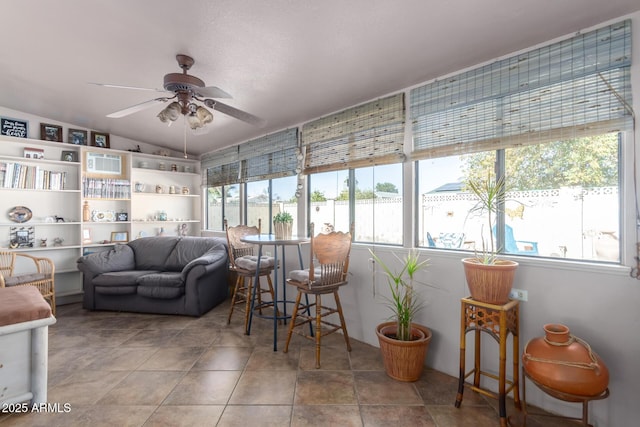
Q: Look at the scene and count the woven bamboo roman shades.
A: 4